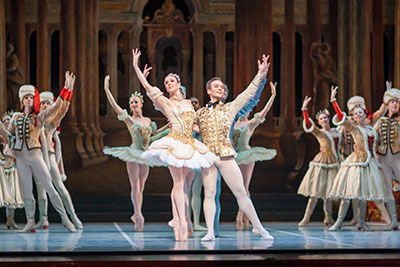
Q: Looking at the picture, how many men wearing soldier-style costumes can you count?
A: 4